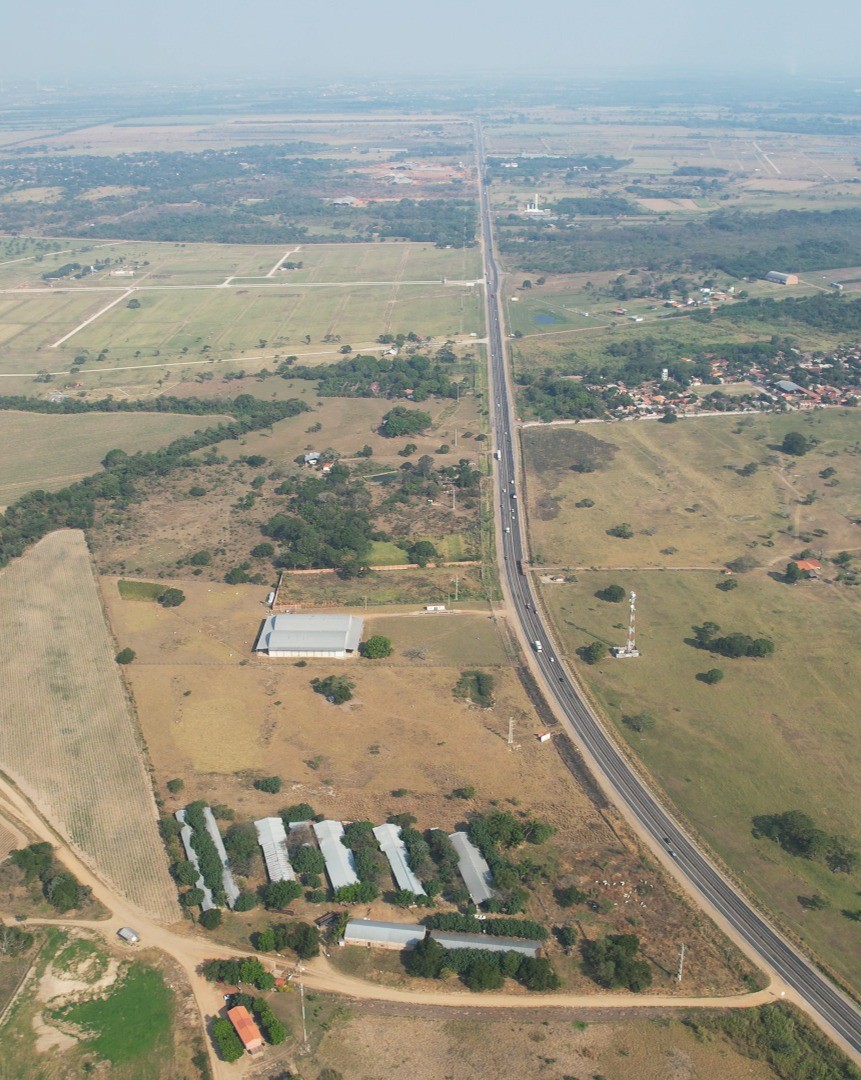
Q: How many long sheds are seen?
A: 8